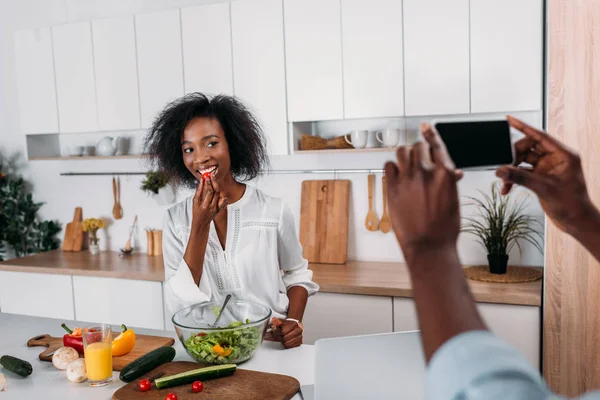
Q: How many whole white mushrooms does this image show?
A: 2